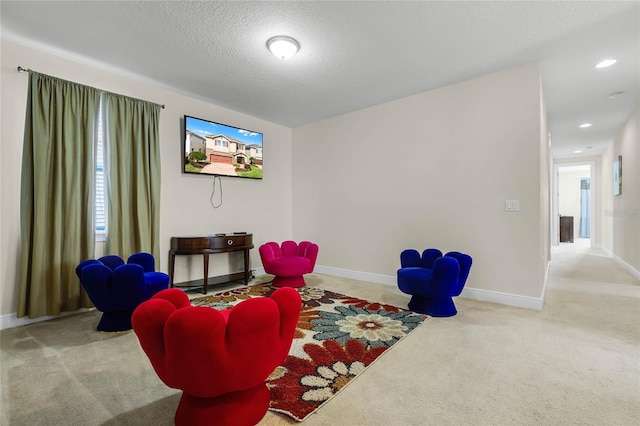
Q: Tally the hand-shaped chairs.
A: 4